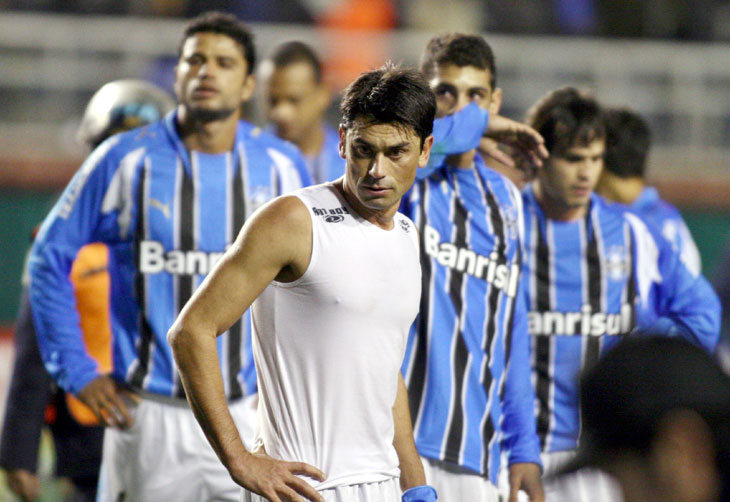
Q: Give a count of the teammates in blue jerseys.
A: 5